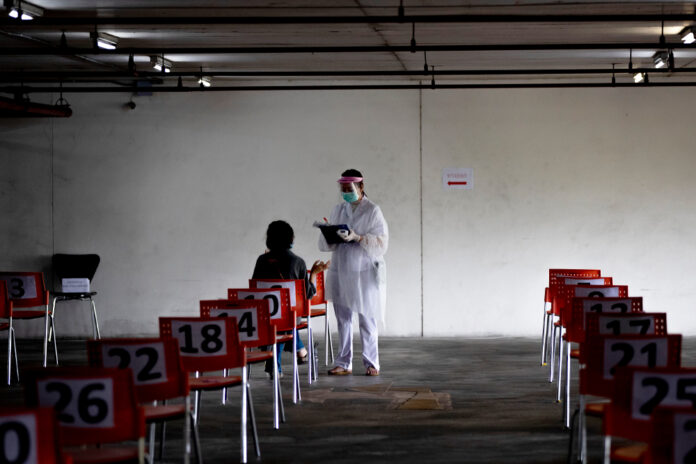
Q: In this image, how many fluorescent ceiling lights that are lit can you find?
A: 7